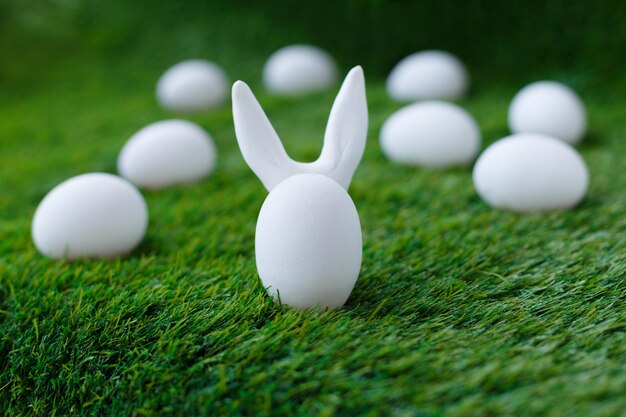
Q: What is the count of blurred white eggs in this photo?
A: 8